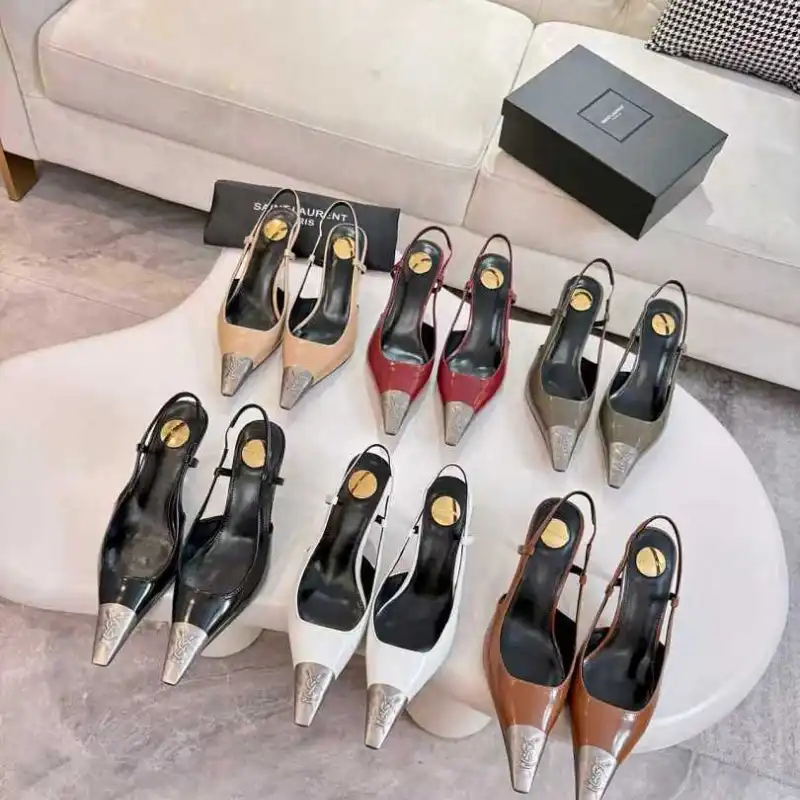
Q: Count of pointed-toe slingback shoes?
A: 12